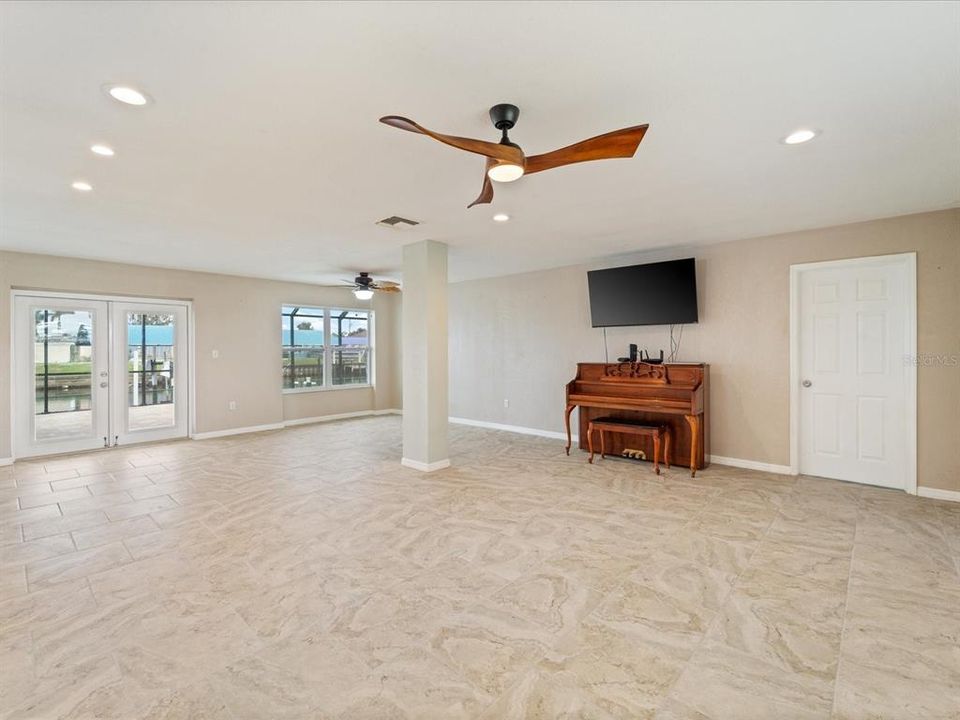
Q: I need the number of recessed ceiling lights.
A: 5